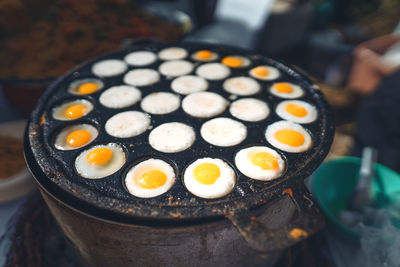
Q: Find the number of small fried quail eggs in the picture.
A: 13